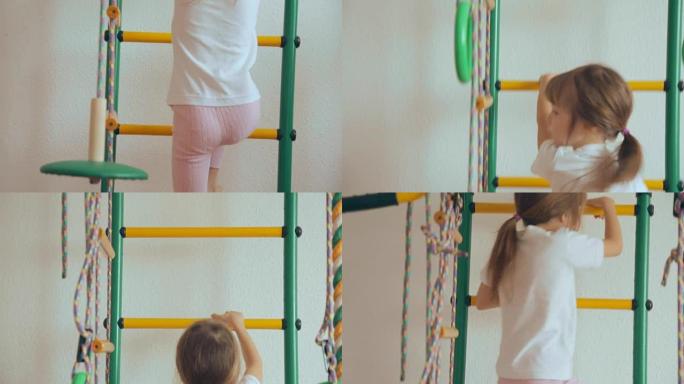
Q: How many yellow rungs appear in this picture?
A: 8